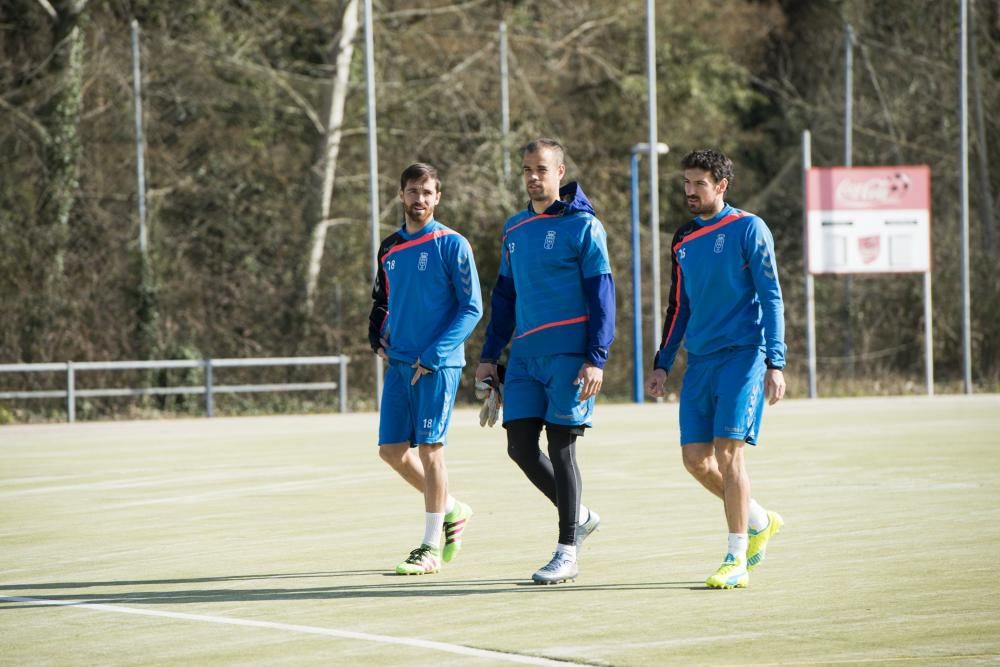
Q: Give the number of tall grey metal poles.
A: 6